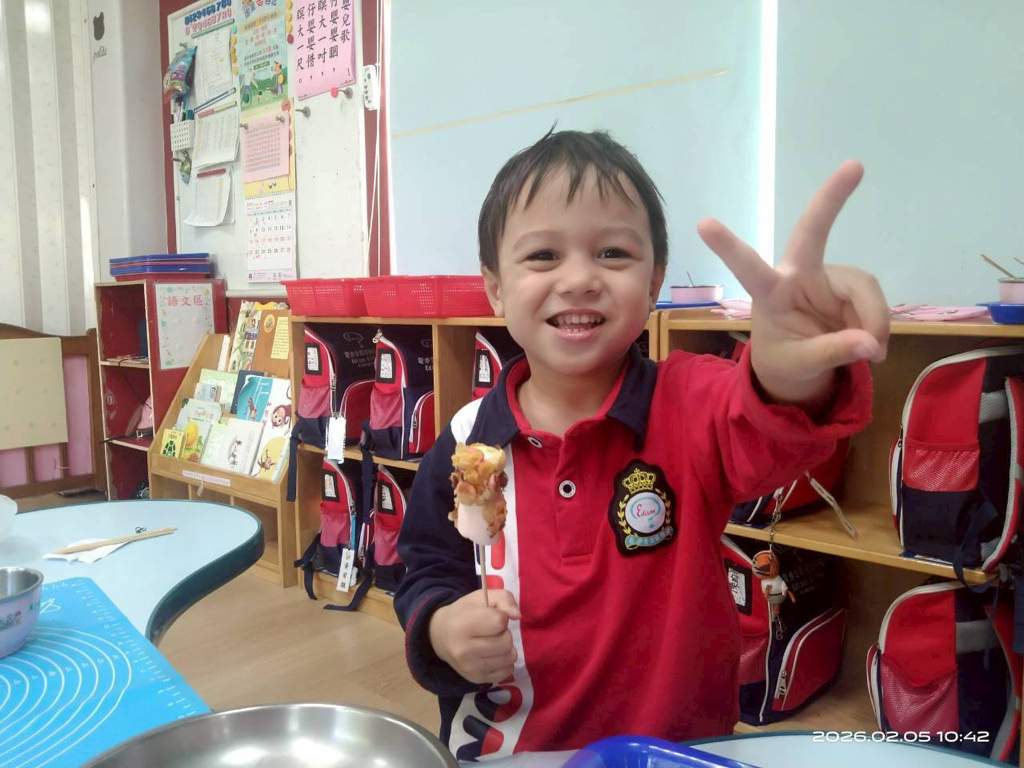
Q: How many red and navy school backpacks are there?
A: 9